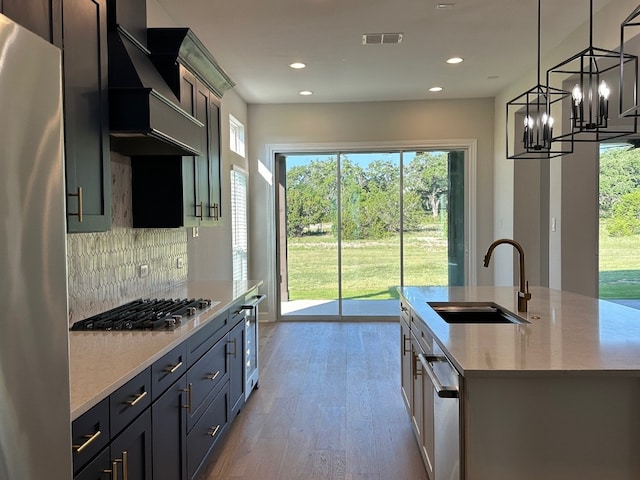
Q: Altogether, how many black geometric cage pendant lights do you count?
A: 3